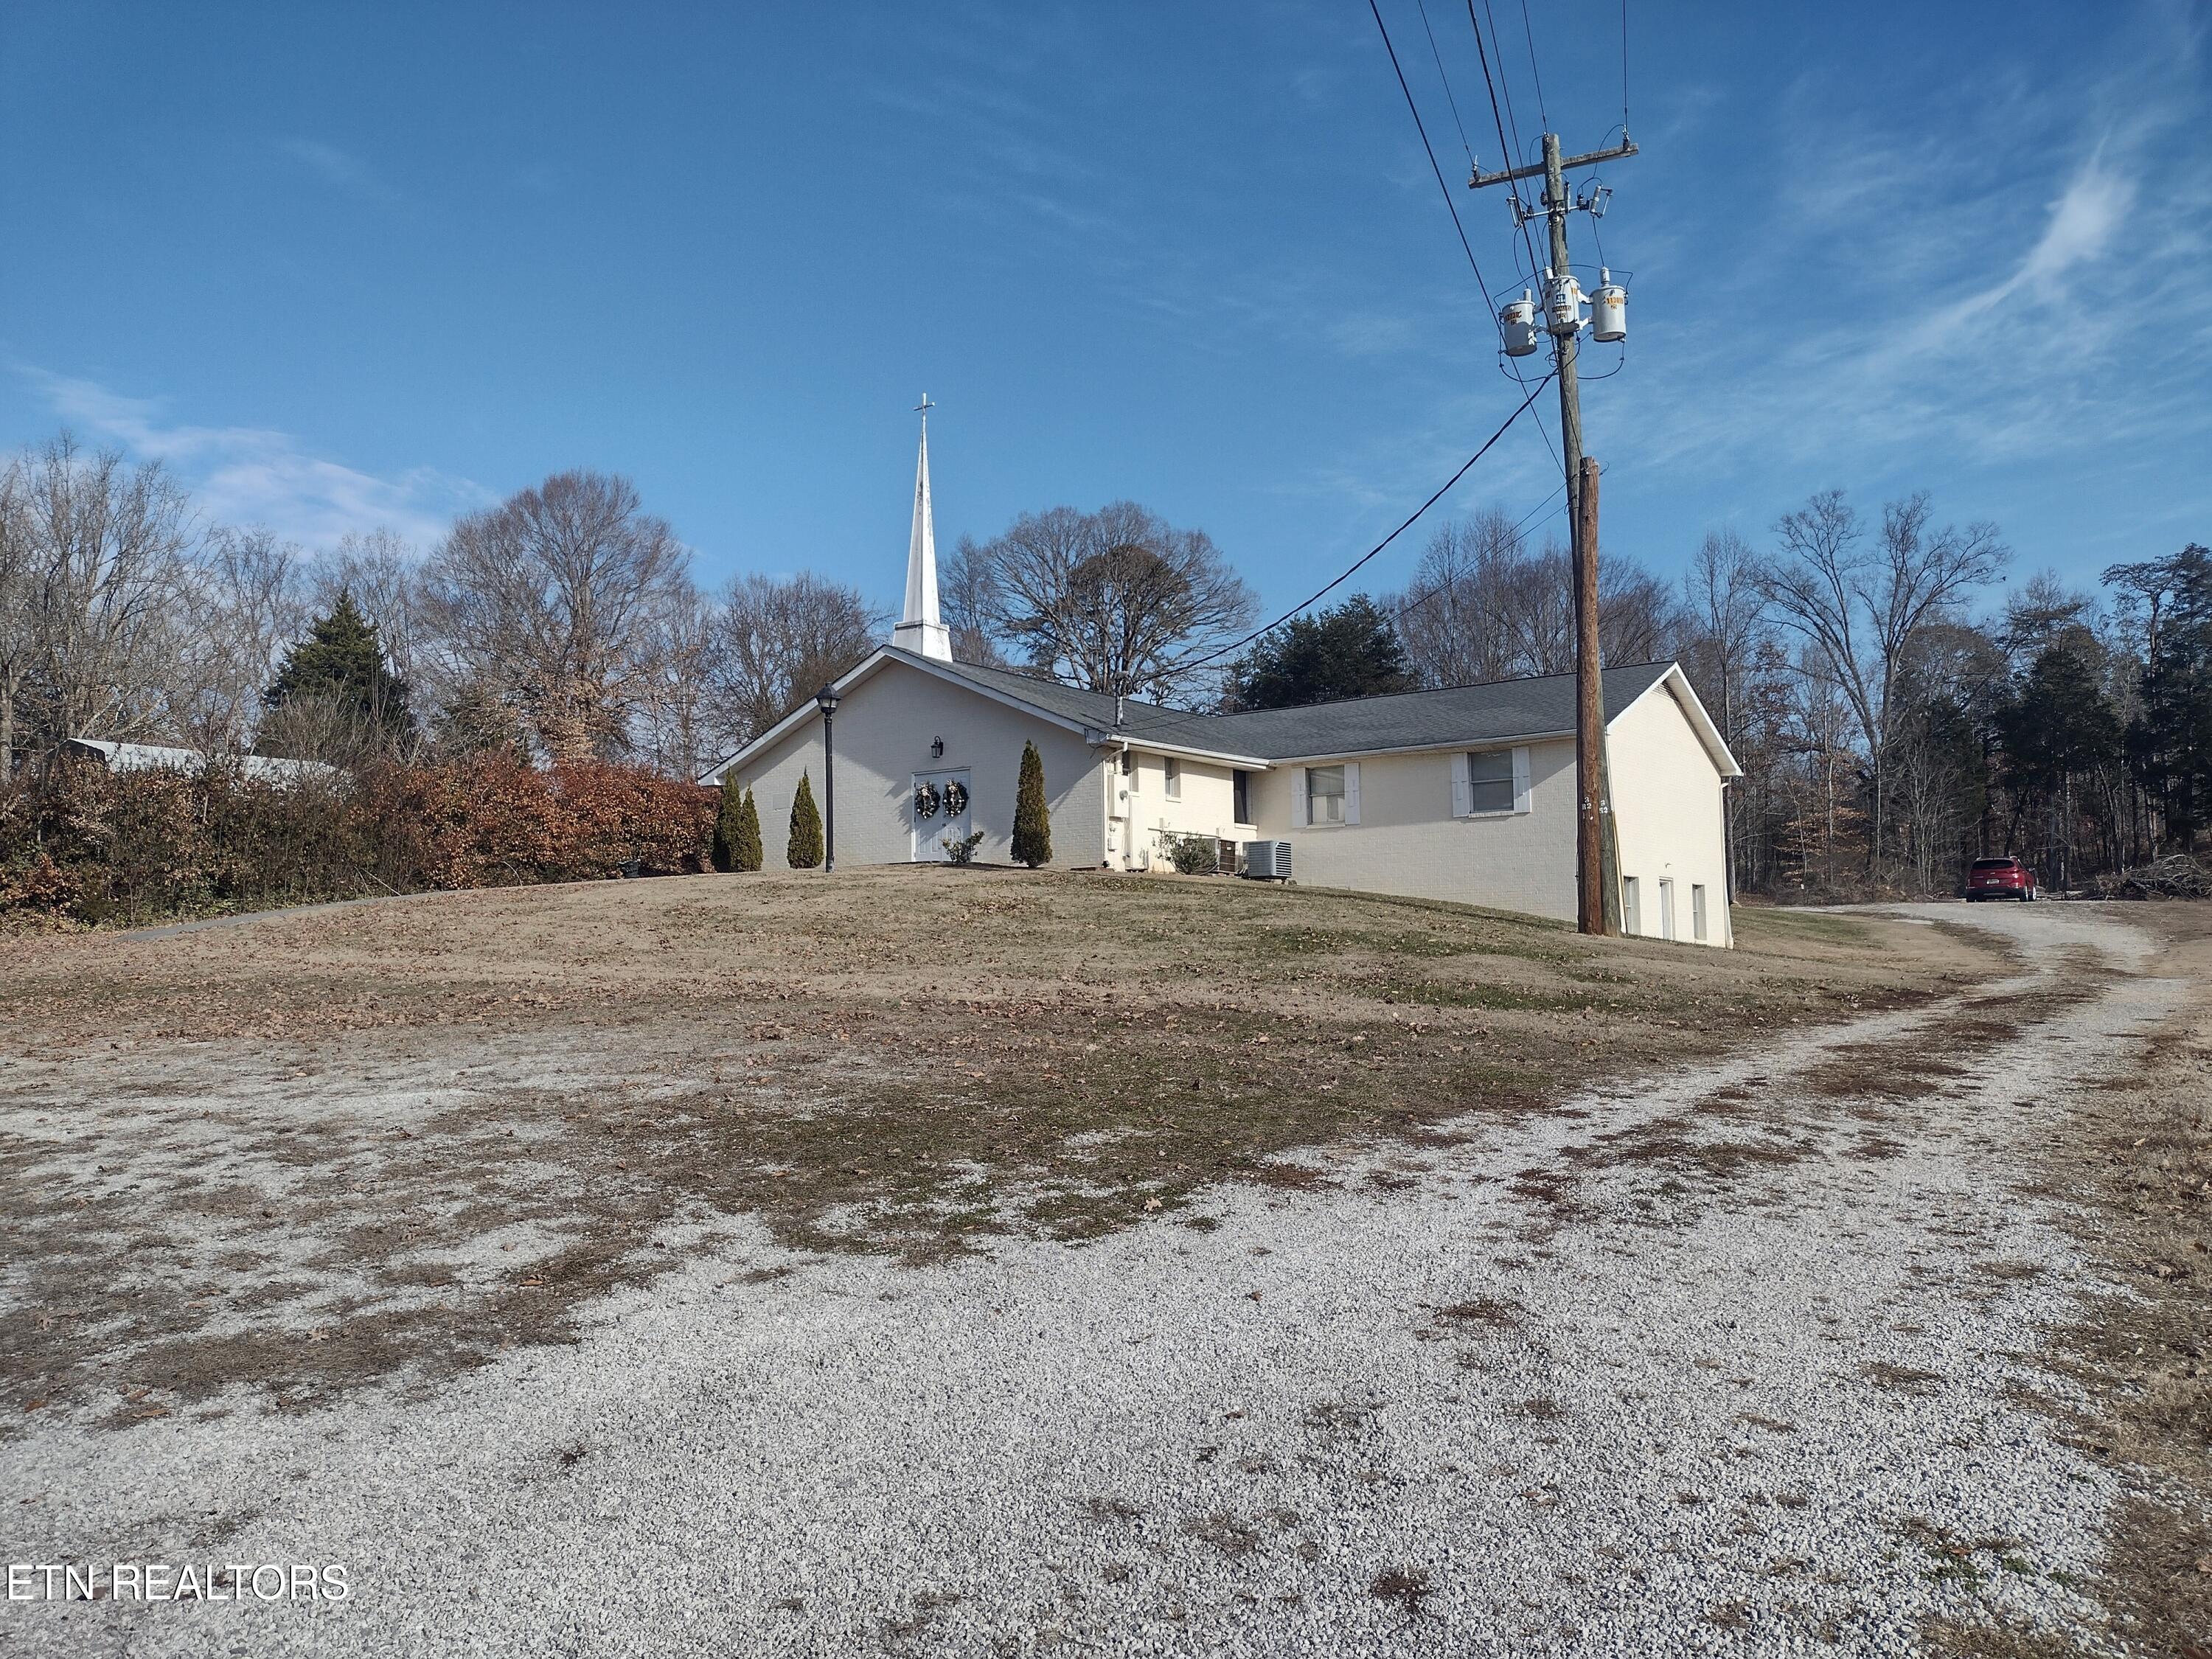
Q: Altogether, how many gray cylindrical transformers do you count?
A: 3